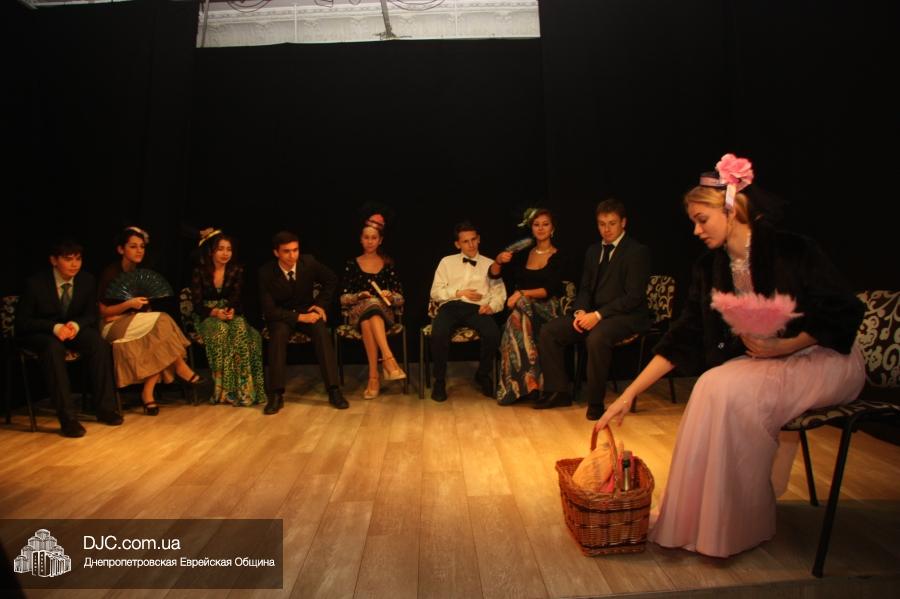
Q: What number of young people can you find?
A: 9